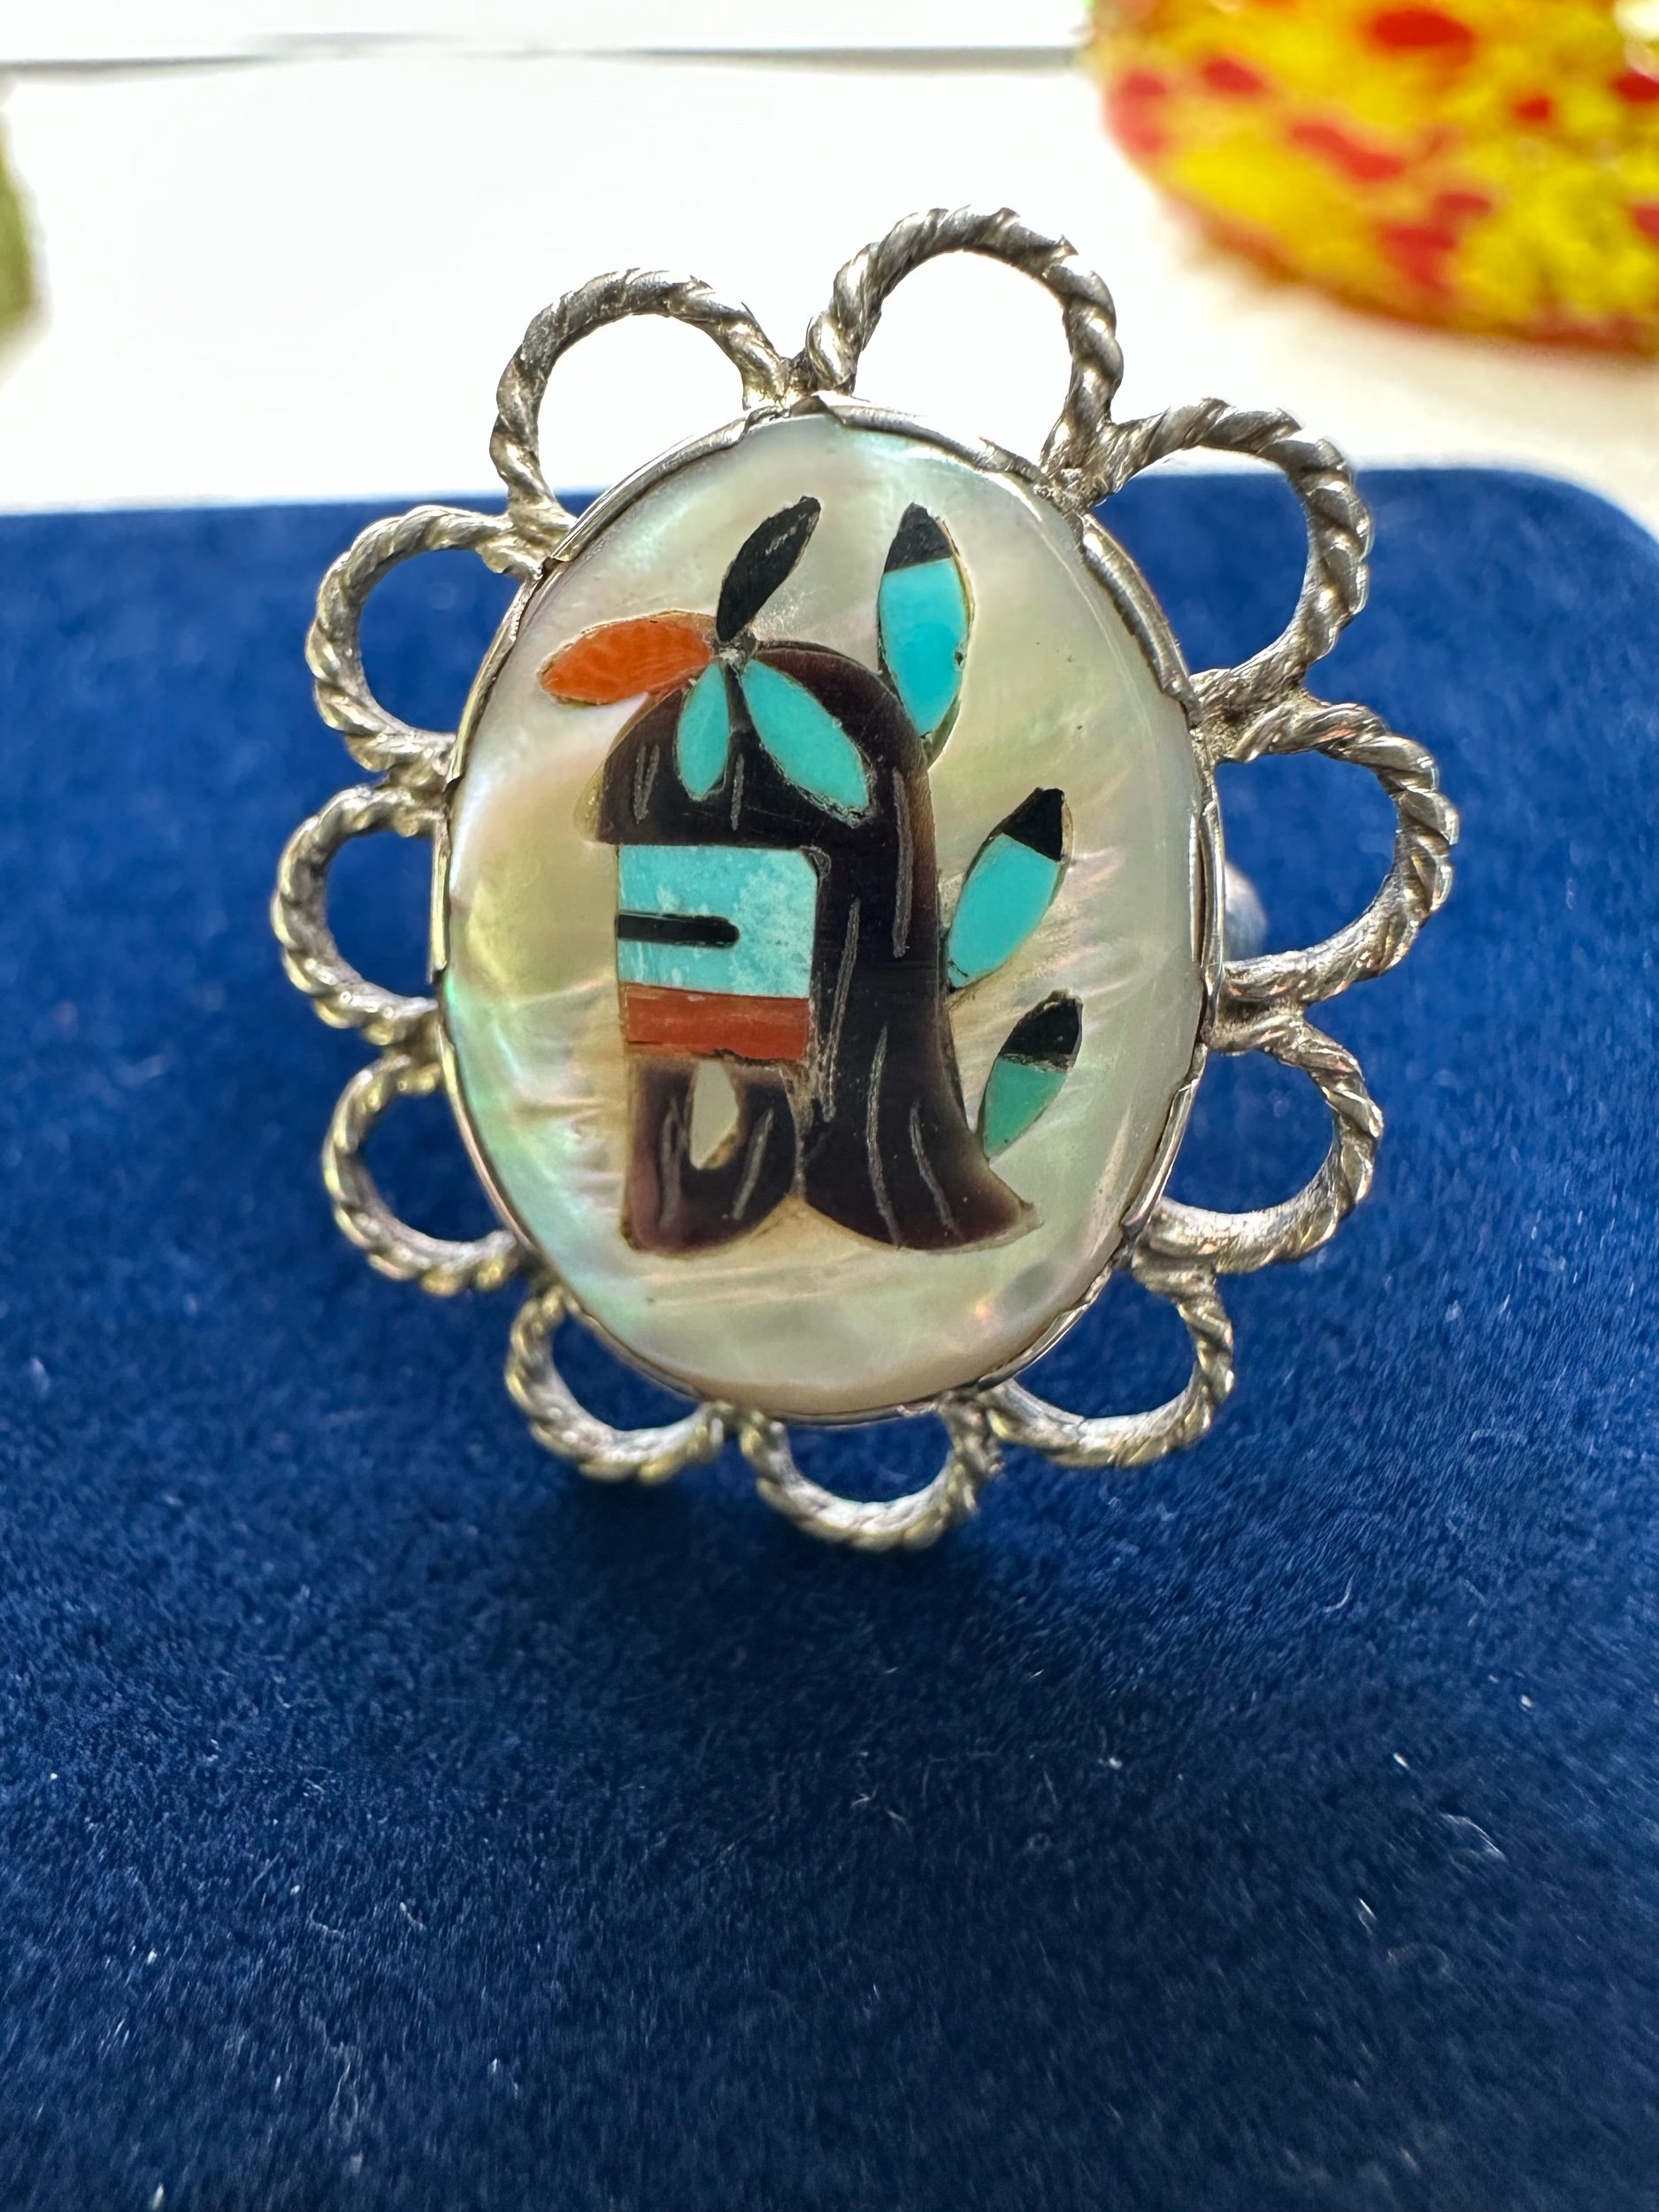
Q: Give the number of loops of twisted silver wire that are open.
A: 11